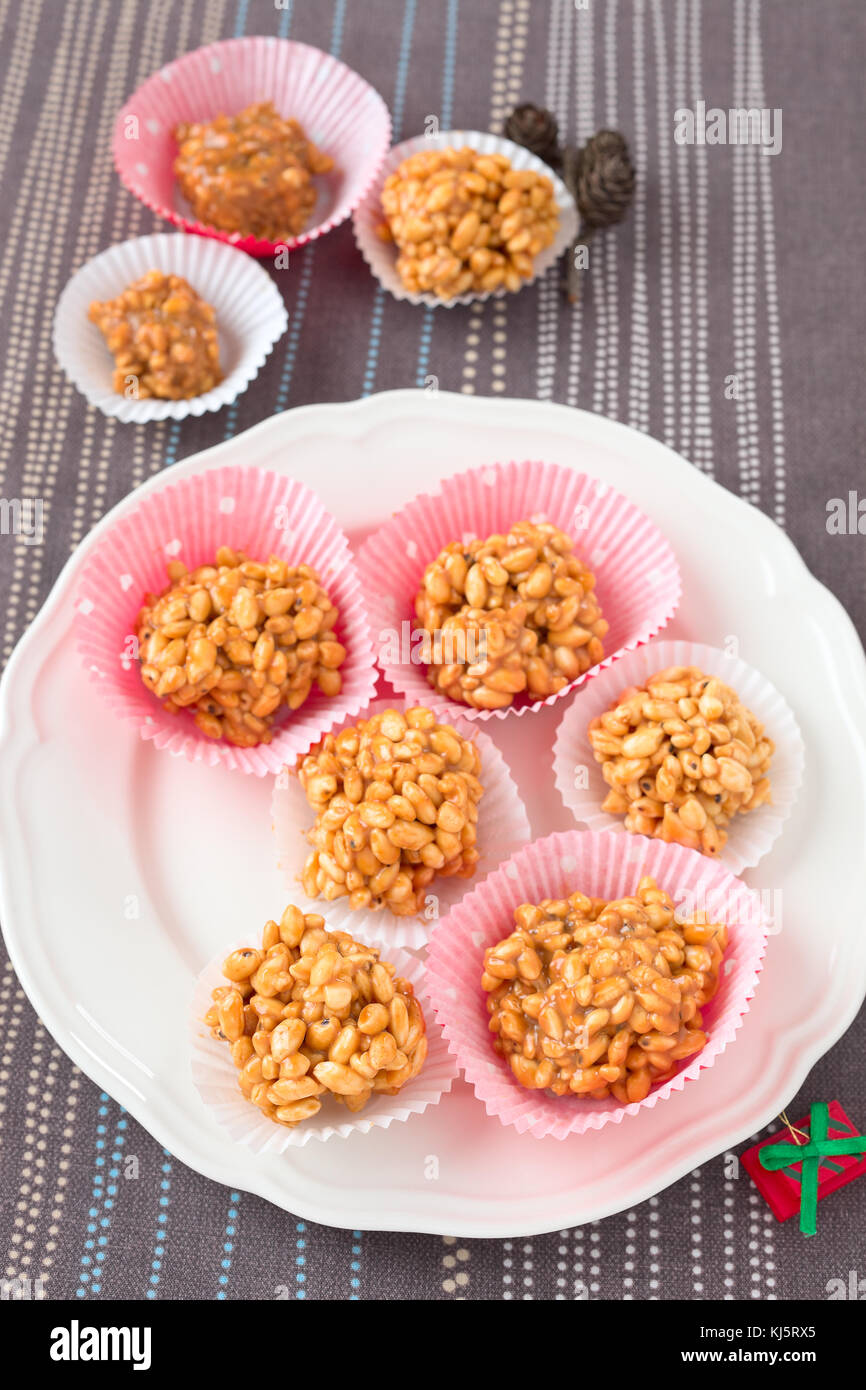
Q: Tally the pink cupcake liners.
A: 4